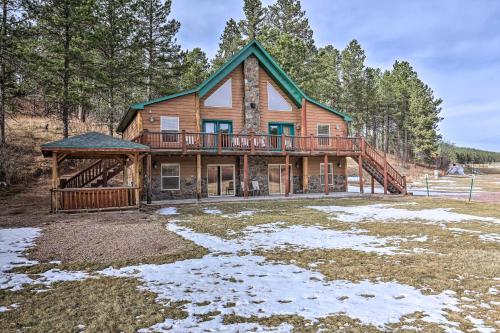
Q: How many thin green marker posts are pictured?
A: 2